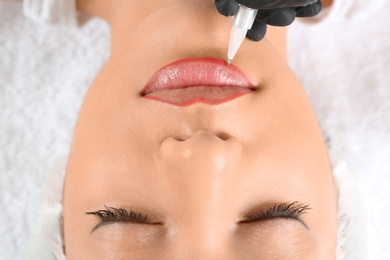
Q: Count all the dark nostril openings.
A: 2